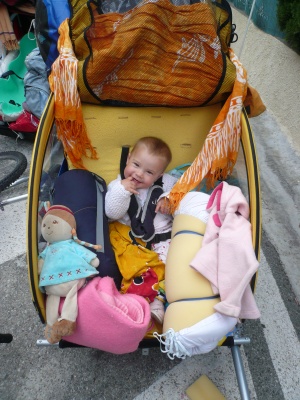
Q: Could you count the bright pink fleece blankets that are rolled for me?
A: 1